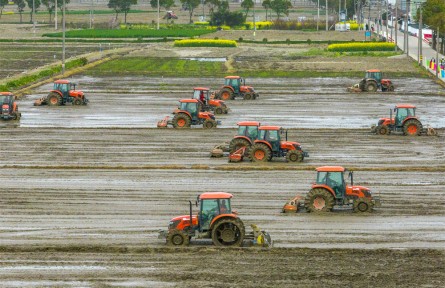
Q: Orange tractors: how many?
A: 11